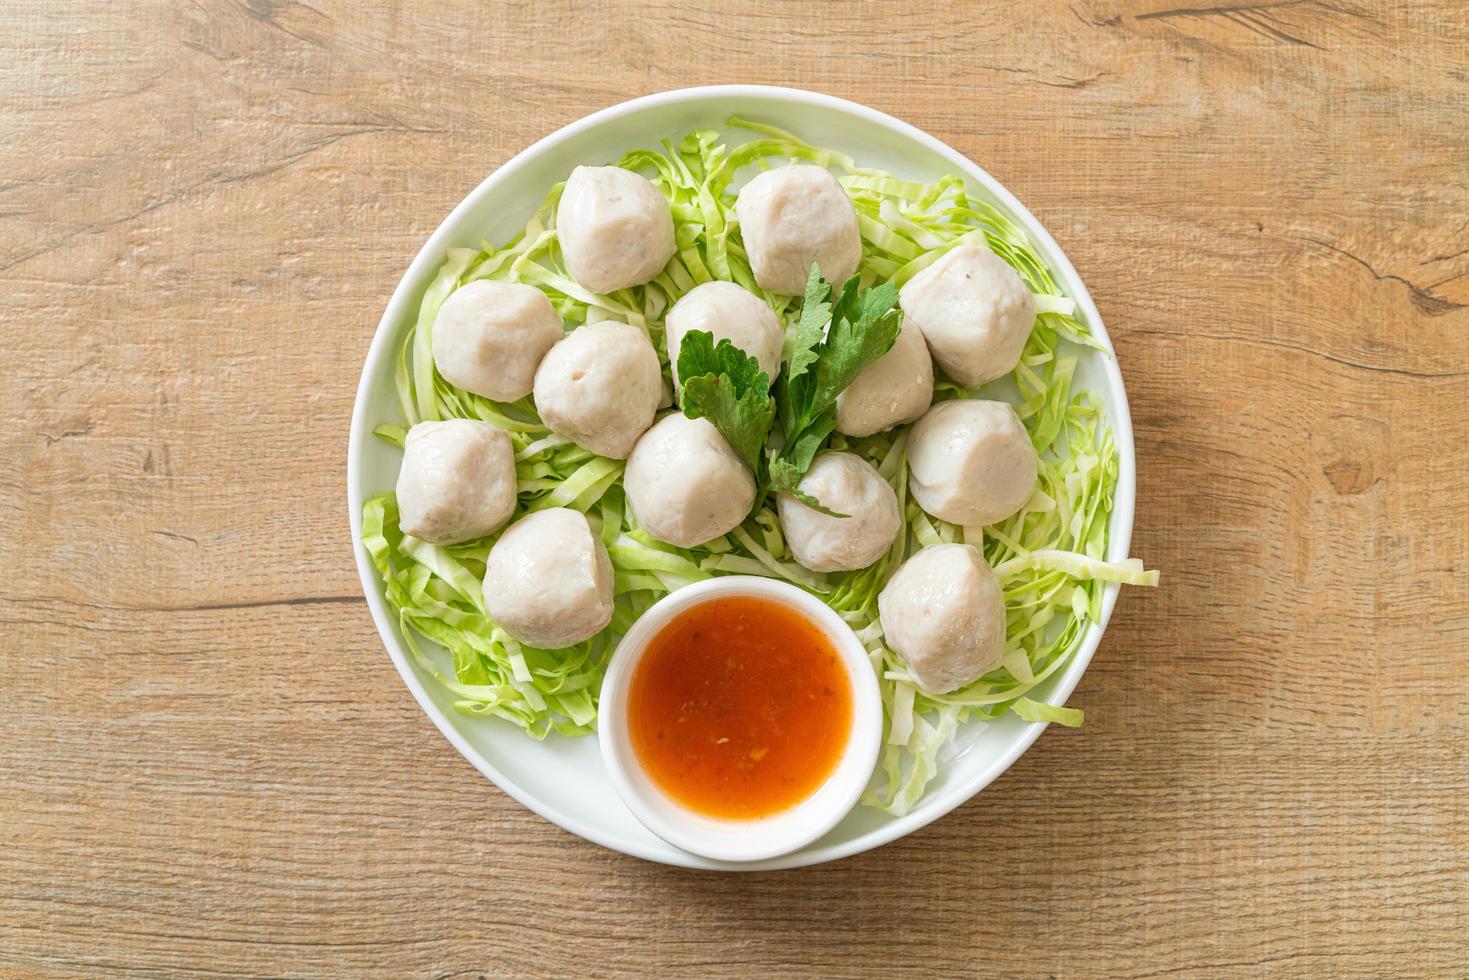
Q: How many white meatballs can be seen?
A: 13